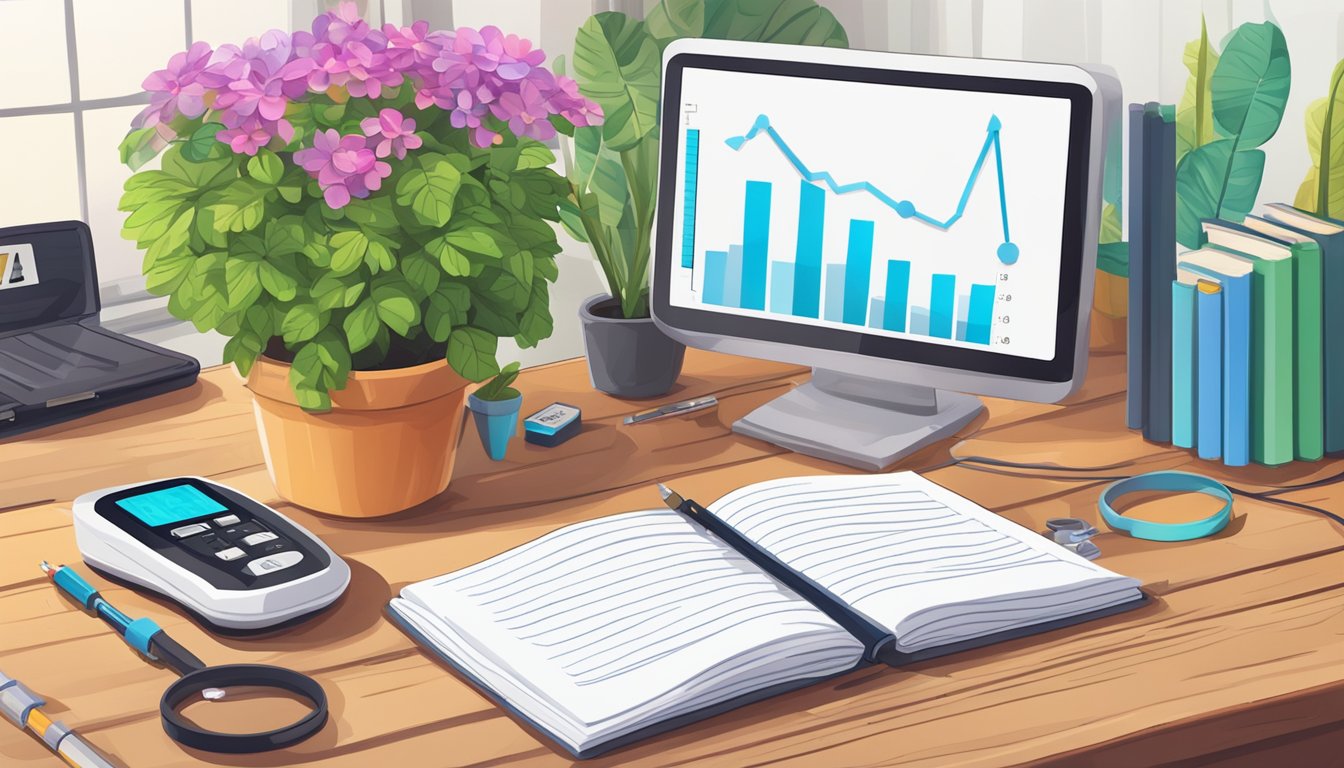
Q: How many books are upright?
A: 8